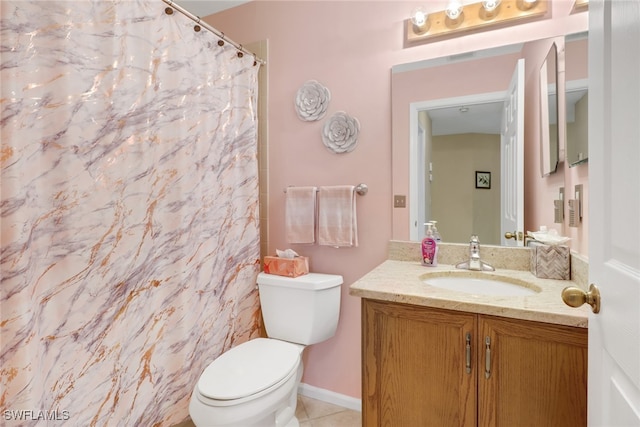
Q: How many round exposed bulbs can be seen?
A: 4